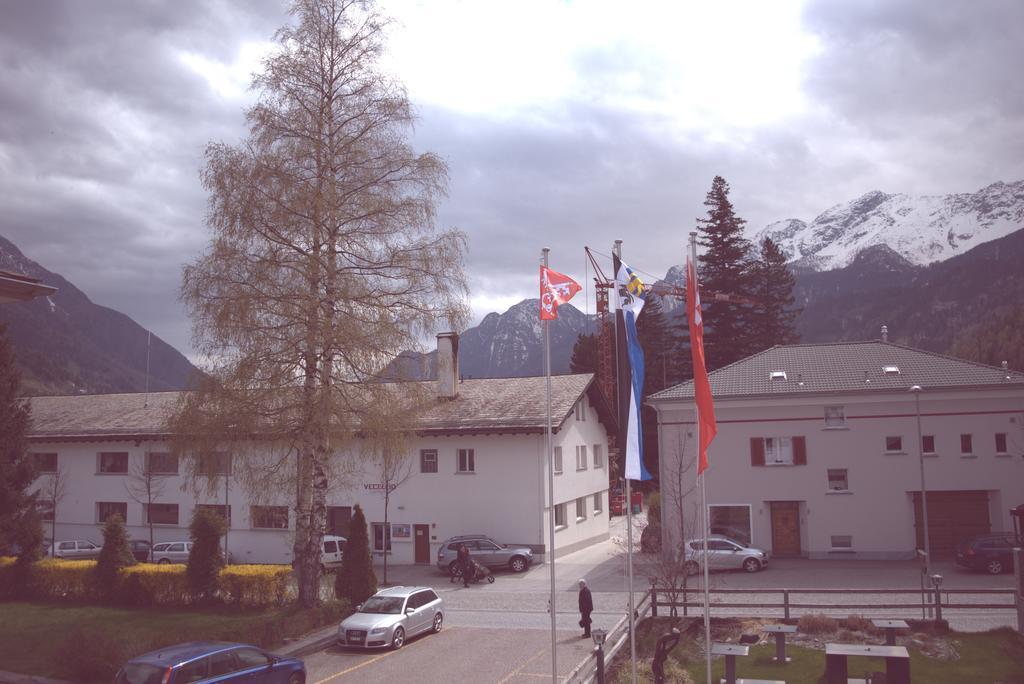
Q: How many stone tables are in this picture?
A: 4